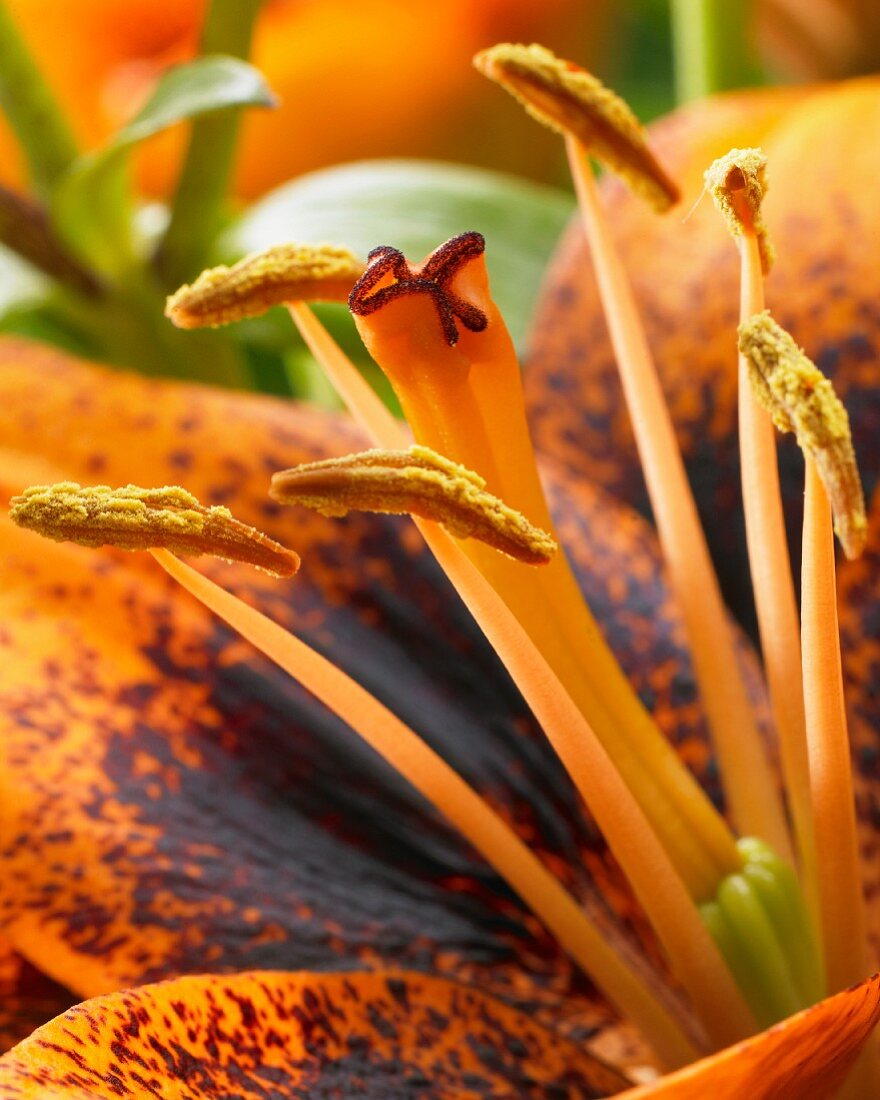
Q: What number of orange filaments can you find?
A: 6